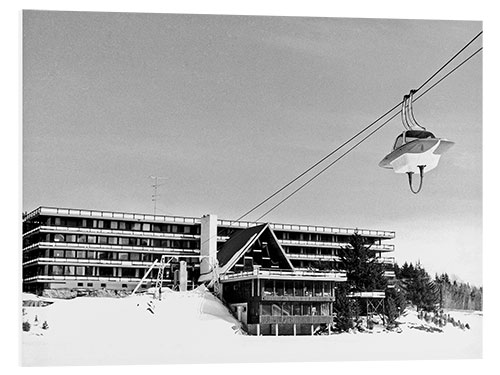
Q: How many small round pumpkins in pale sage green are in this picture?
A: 0